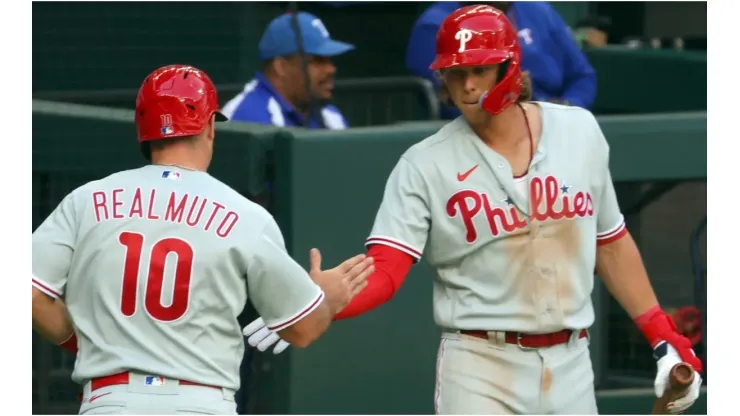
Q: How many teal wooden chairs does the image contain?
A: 0